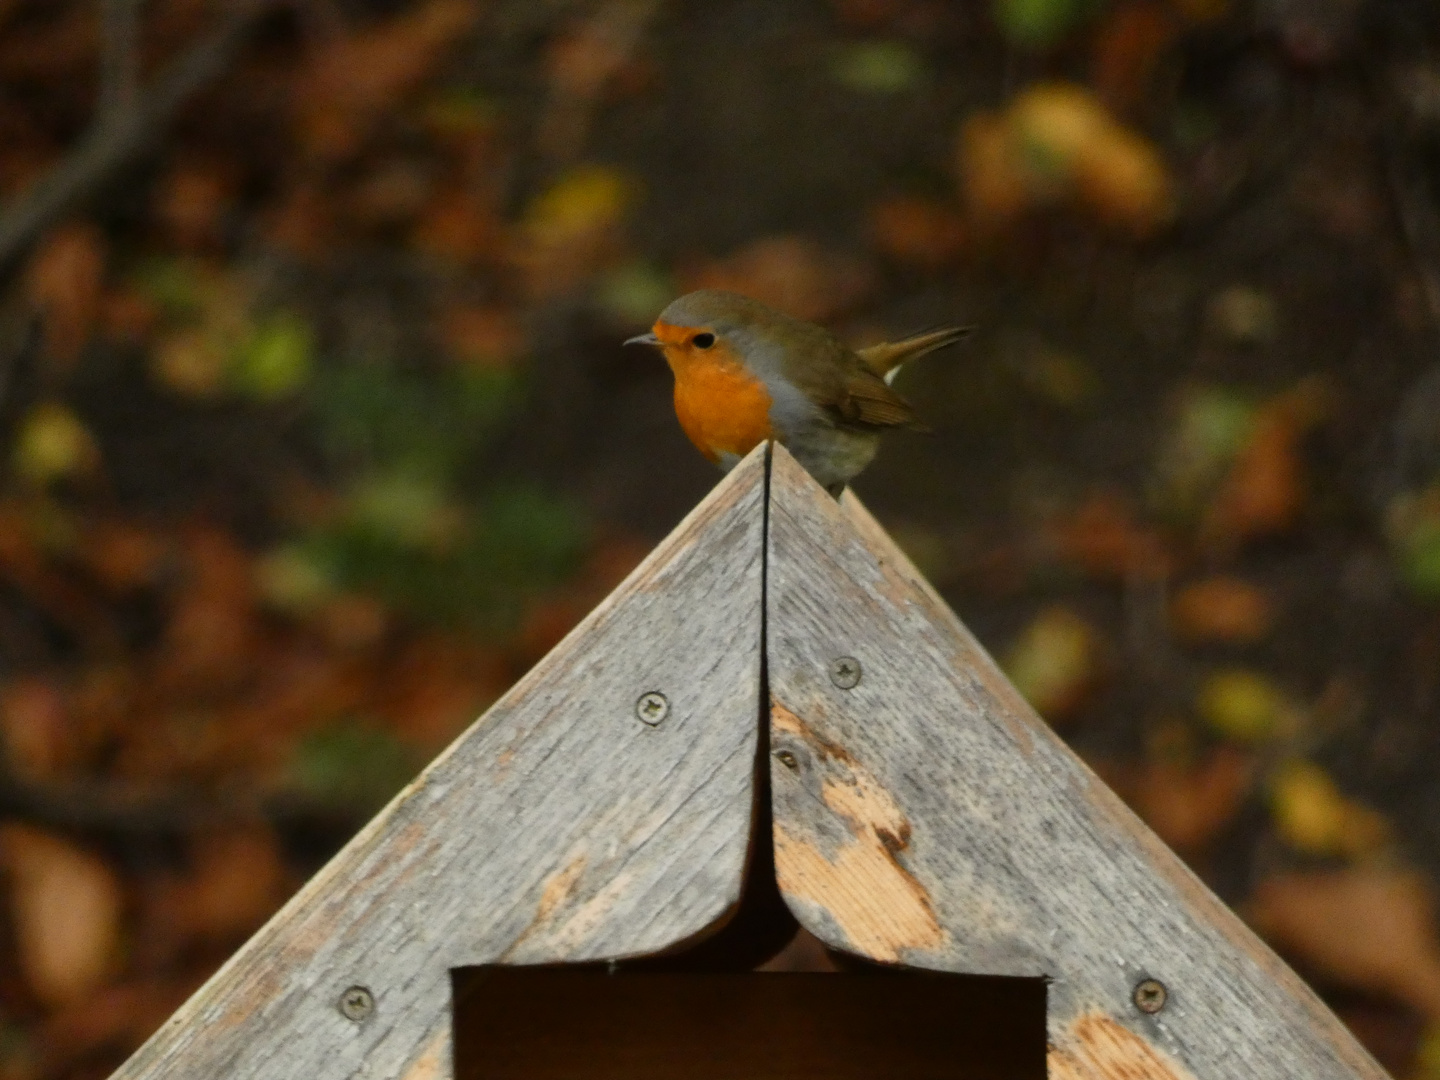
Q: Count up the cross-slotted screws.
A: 4